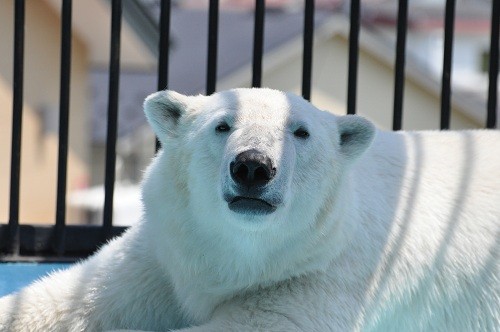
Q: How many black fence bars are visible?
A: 11